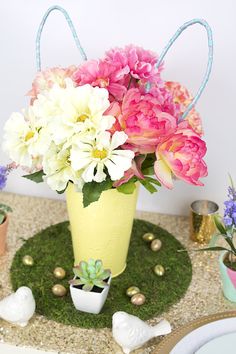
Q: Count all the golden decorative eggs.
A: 8